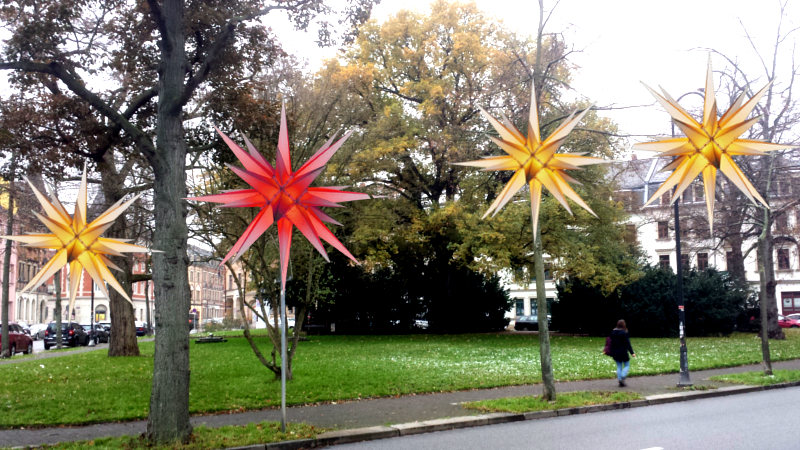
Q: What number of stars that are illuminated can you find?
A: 4